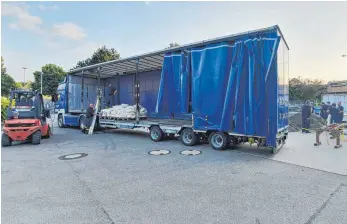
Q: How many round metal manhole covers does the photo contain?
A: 3